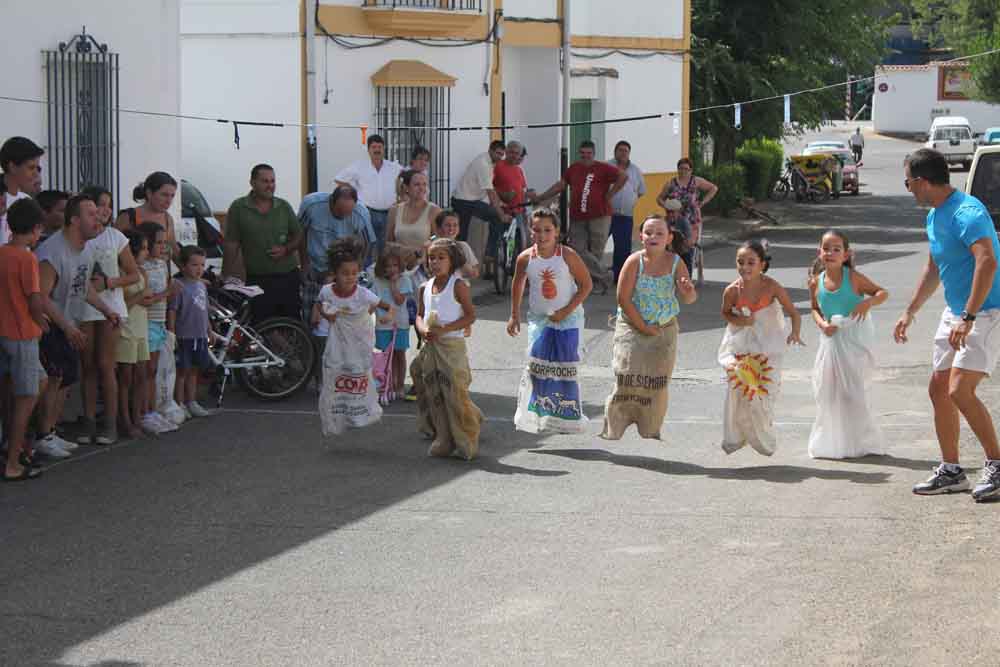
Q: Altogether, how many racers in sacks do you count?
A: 6